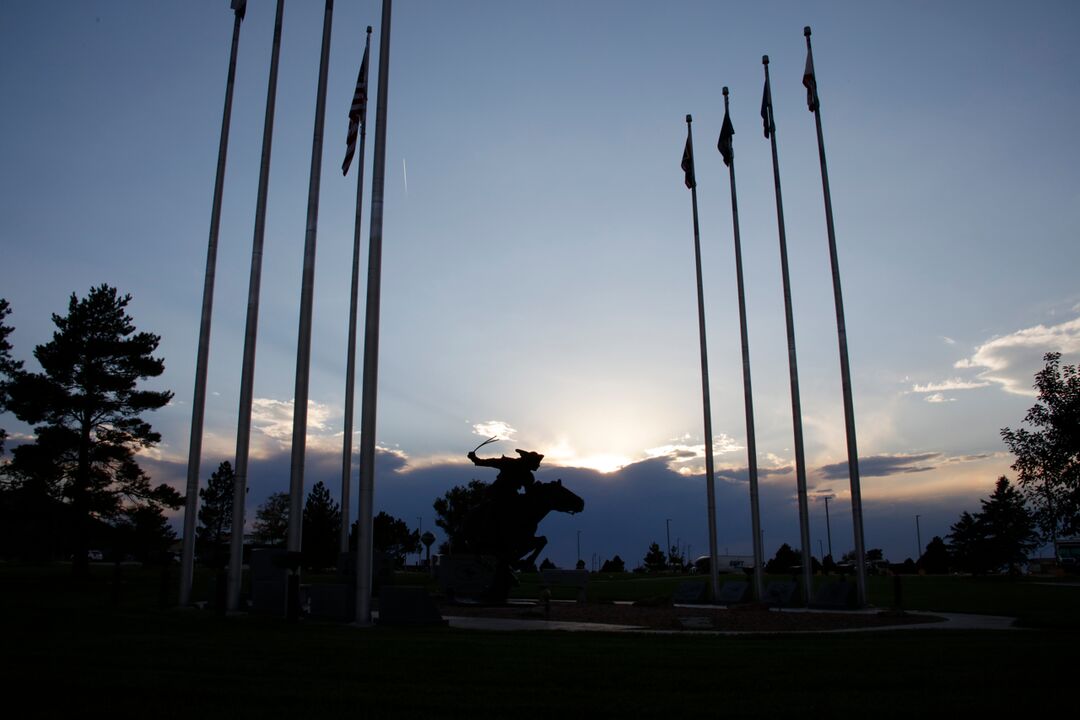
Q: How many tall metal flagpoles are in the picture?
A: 9